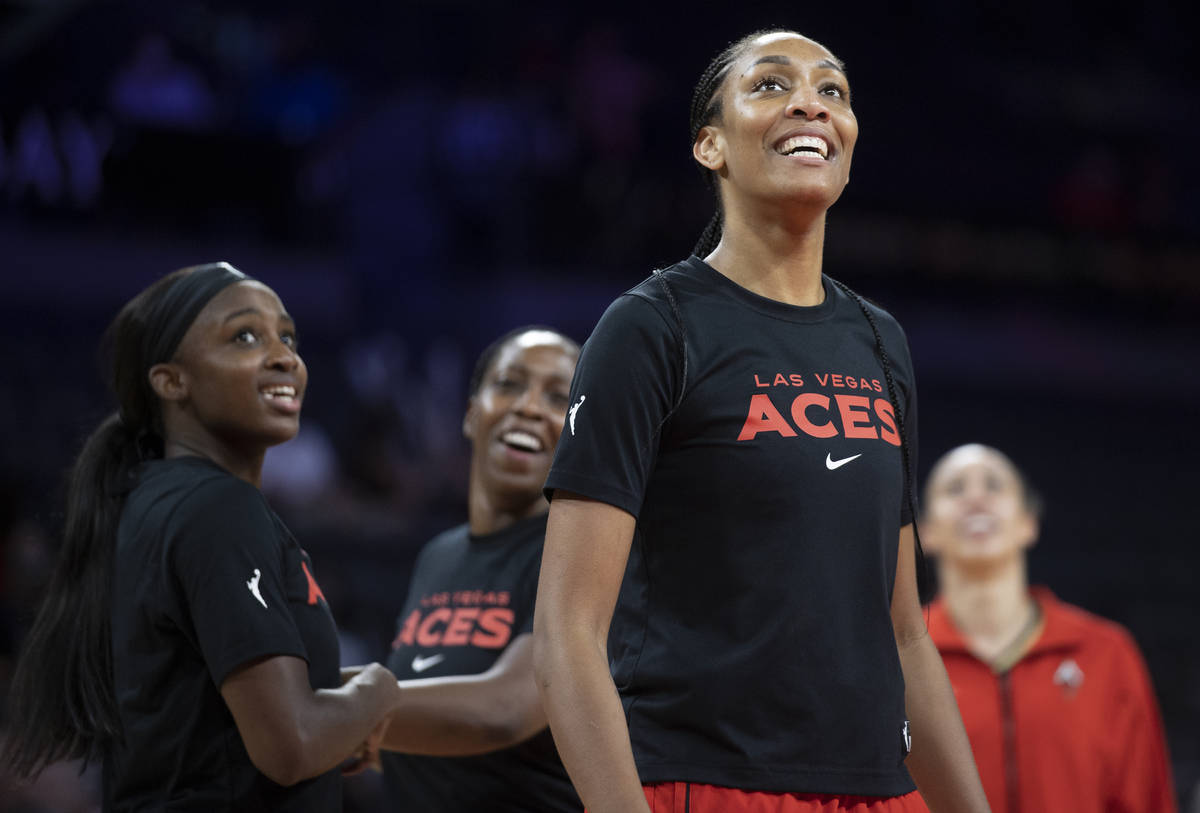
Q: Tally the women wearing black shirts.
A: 3